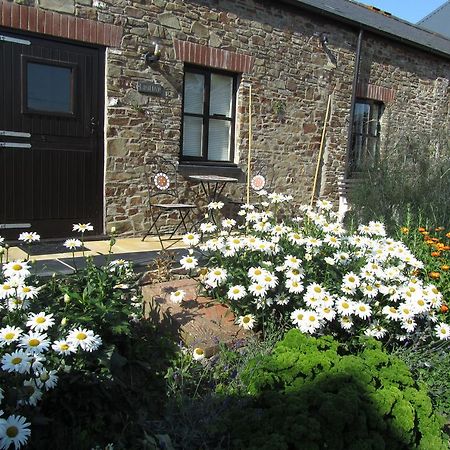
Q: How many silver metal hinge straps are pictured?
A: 4